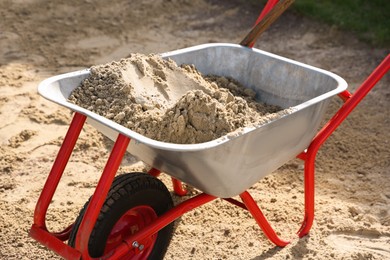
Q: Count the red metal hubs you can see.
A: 1